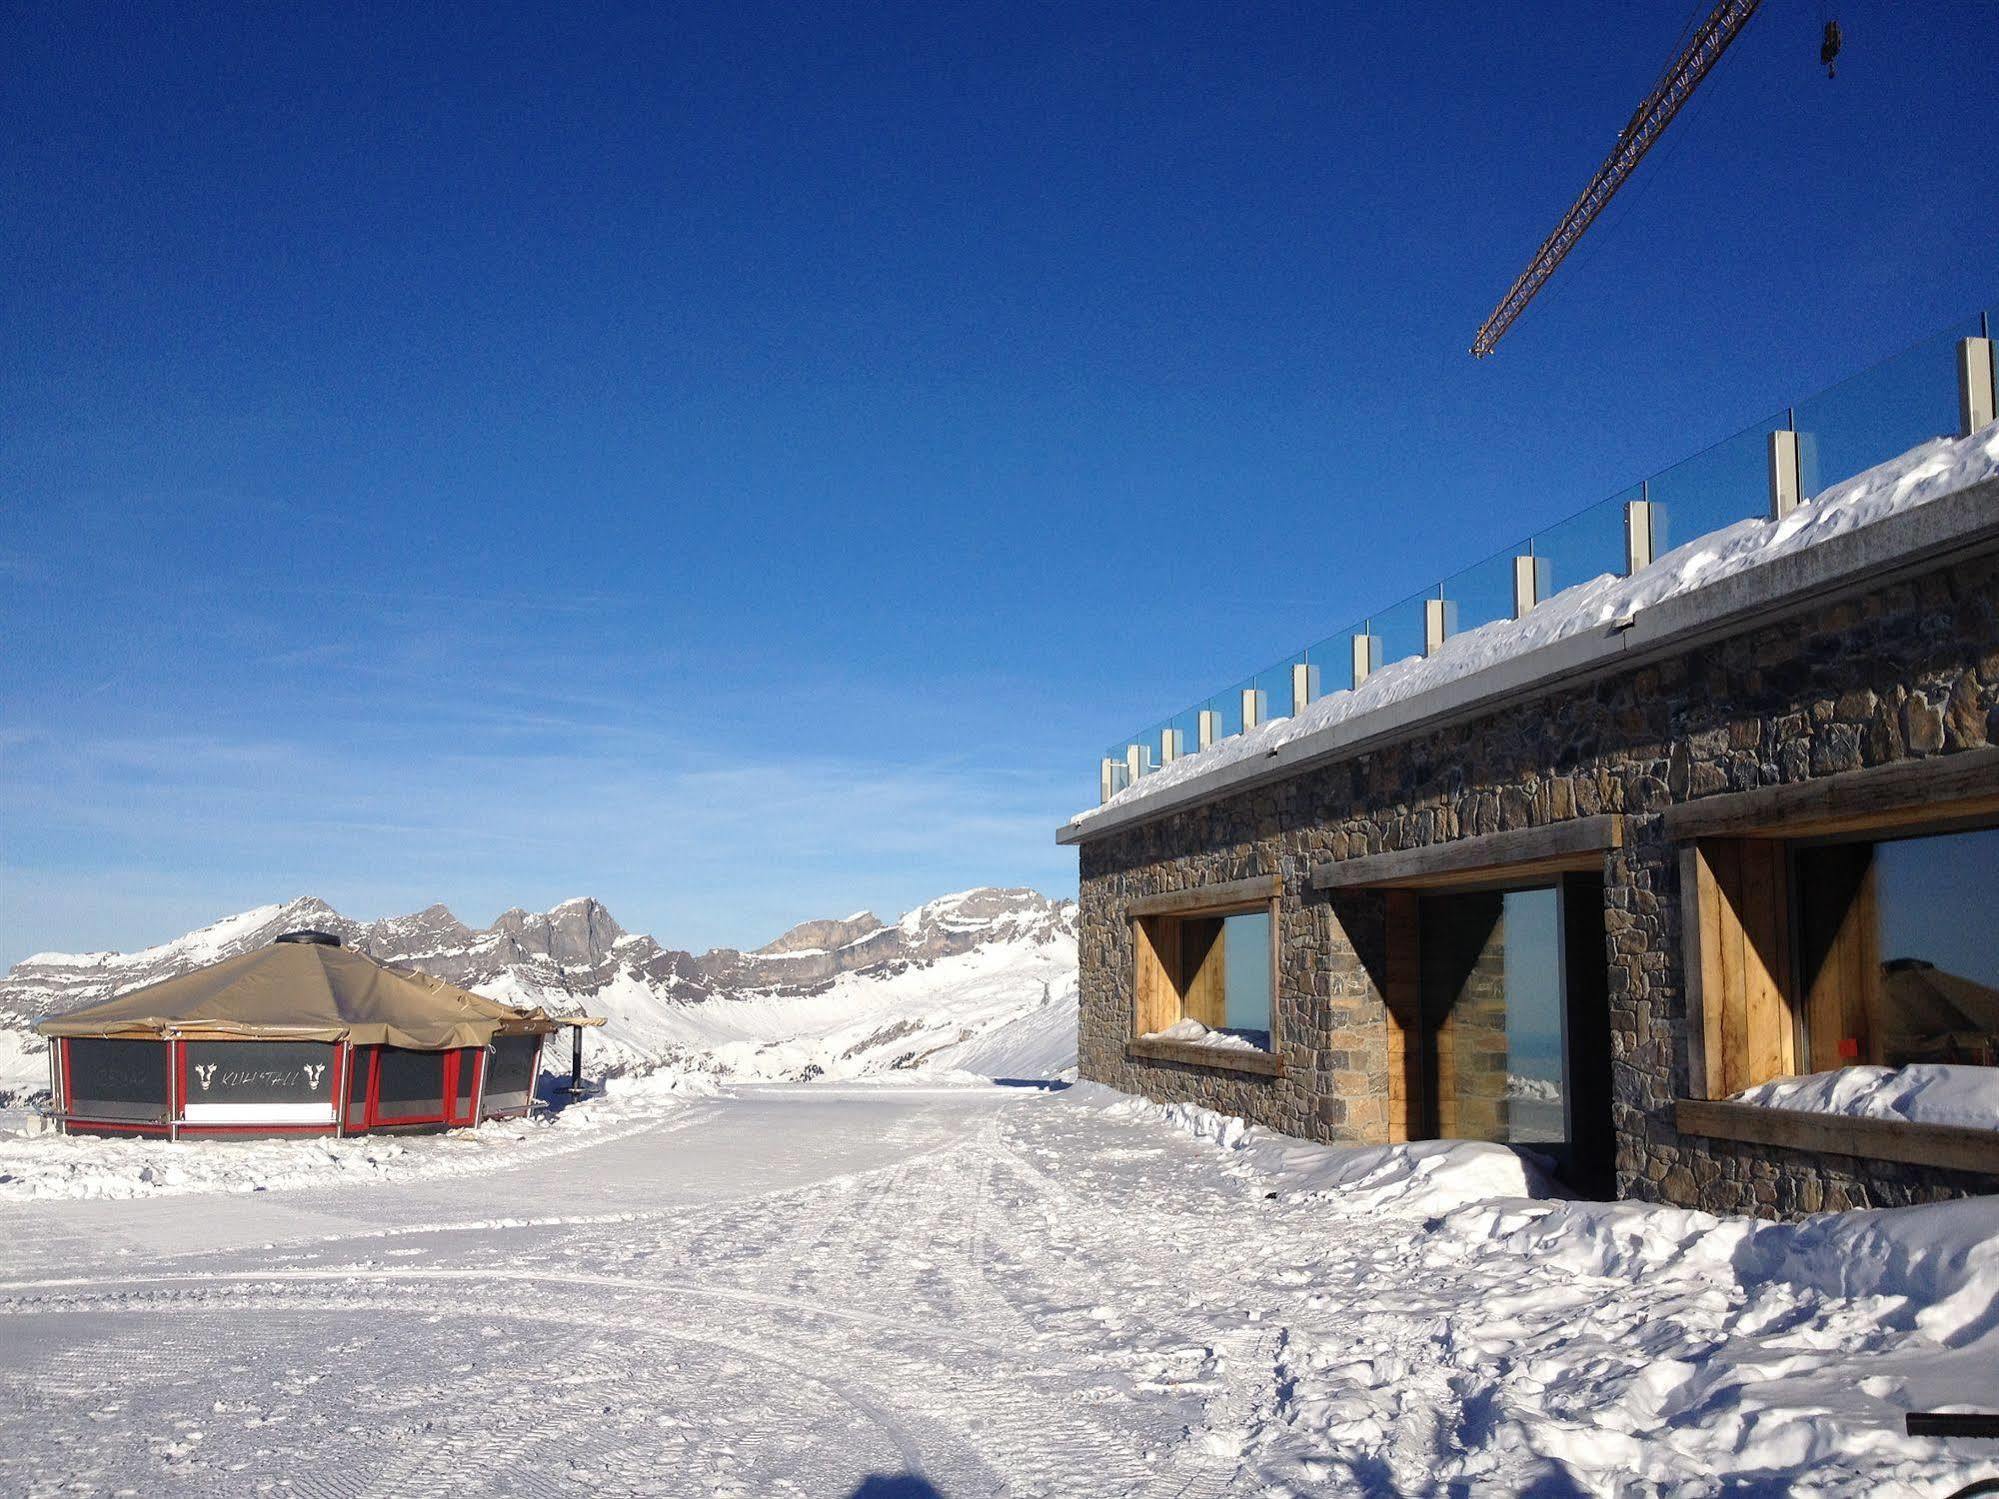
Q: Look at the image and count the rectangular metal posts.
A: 12